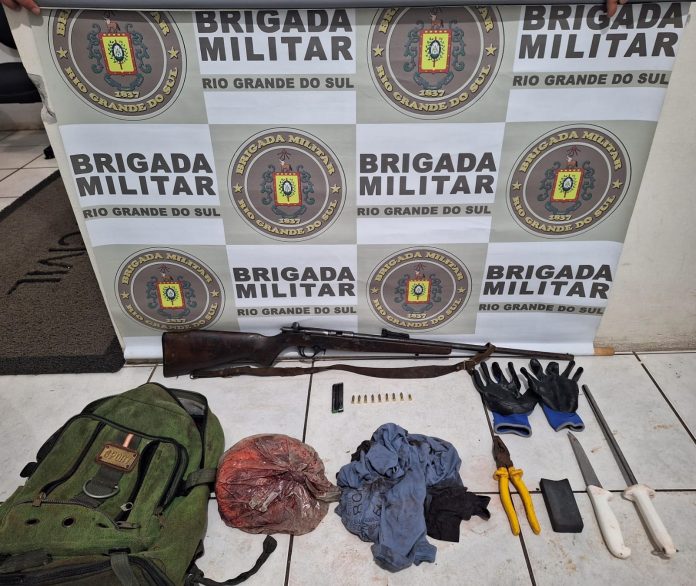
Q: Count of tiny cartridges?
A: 9